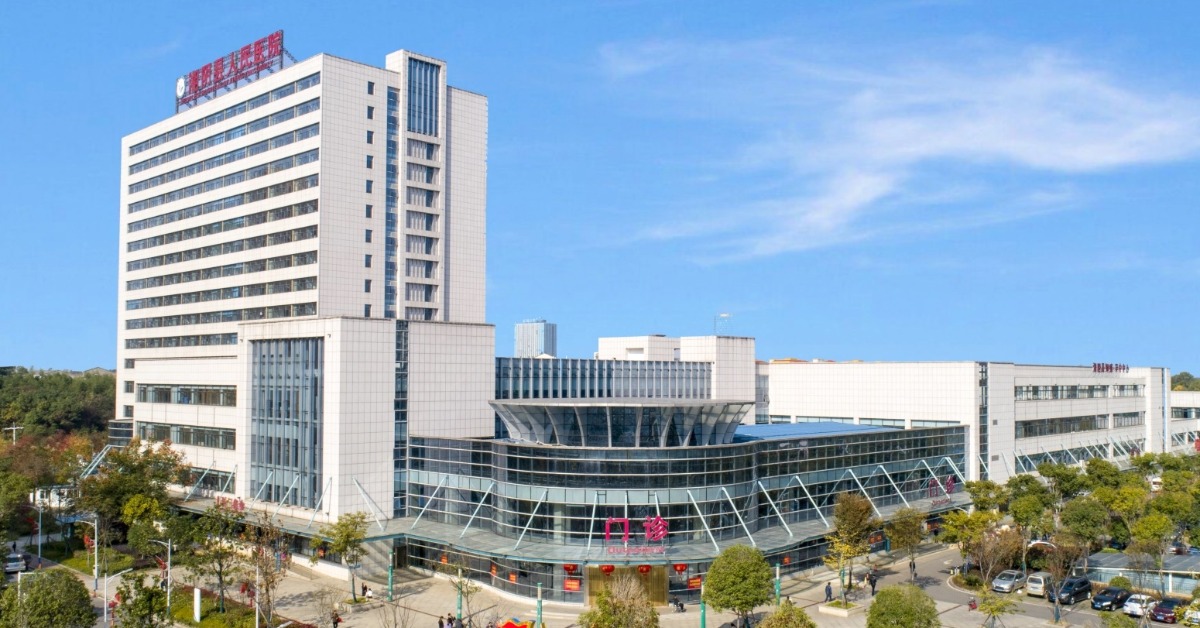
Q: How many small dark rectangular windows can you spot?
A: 10